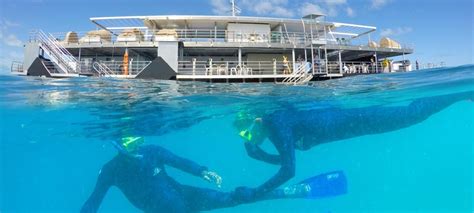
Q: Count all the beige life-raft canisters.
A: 6